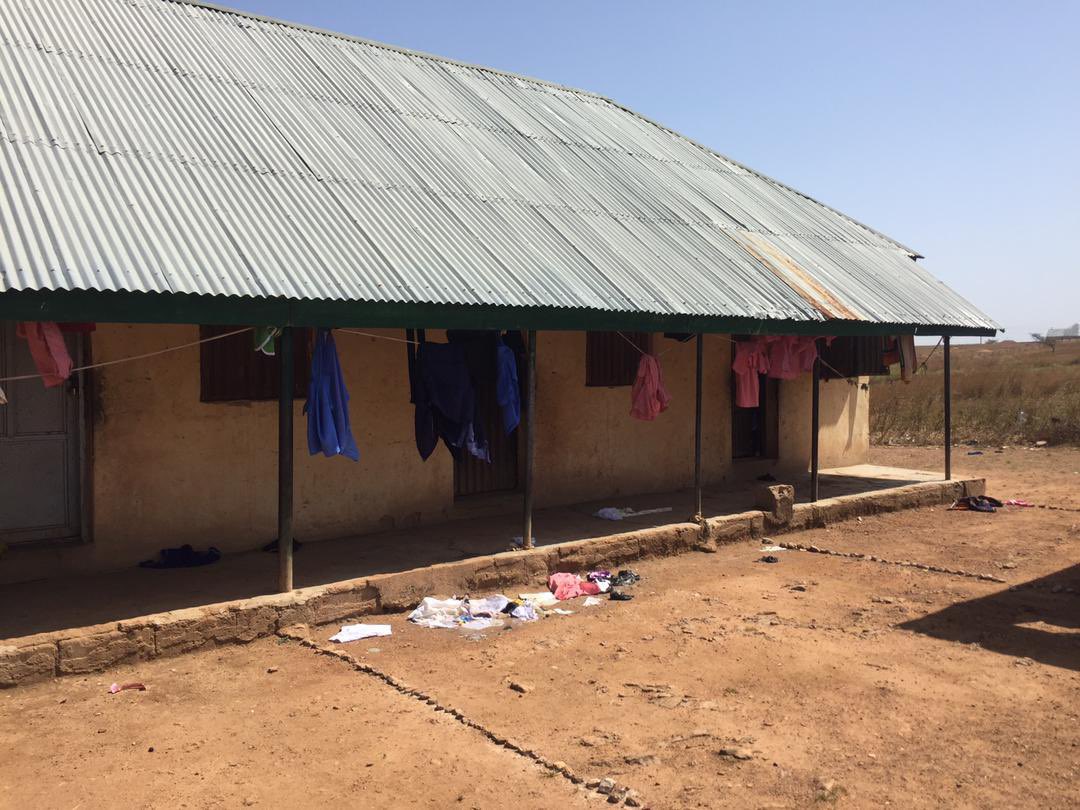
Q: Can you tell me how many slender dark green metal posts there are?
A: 5